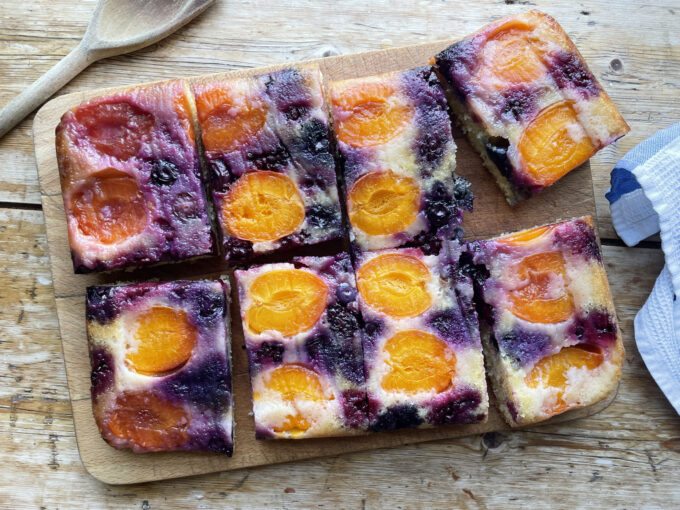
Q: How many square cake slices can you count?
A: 8